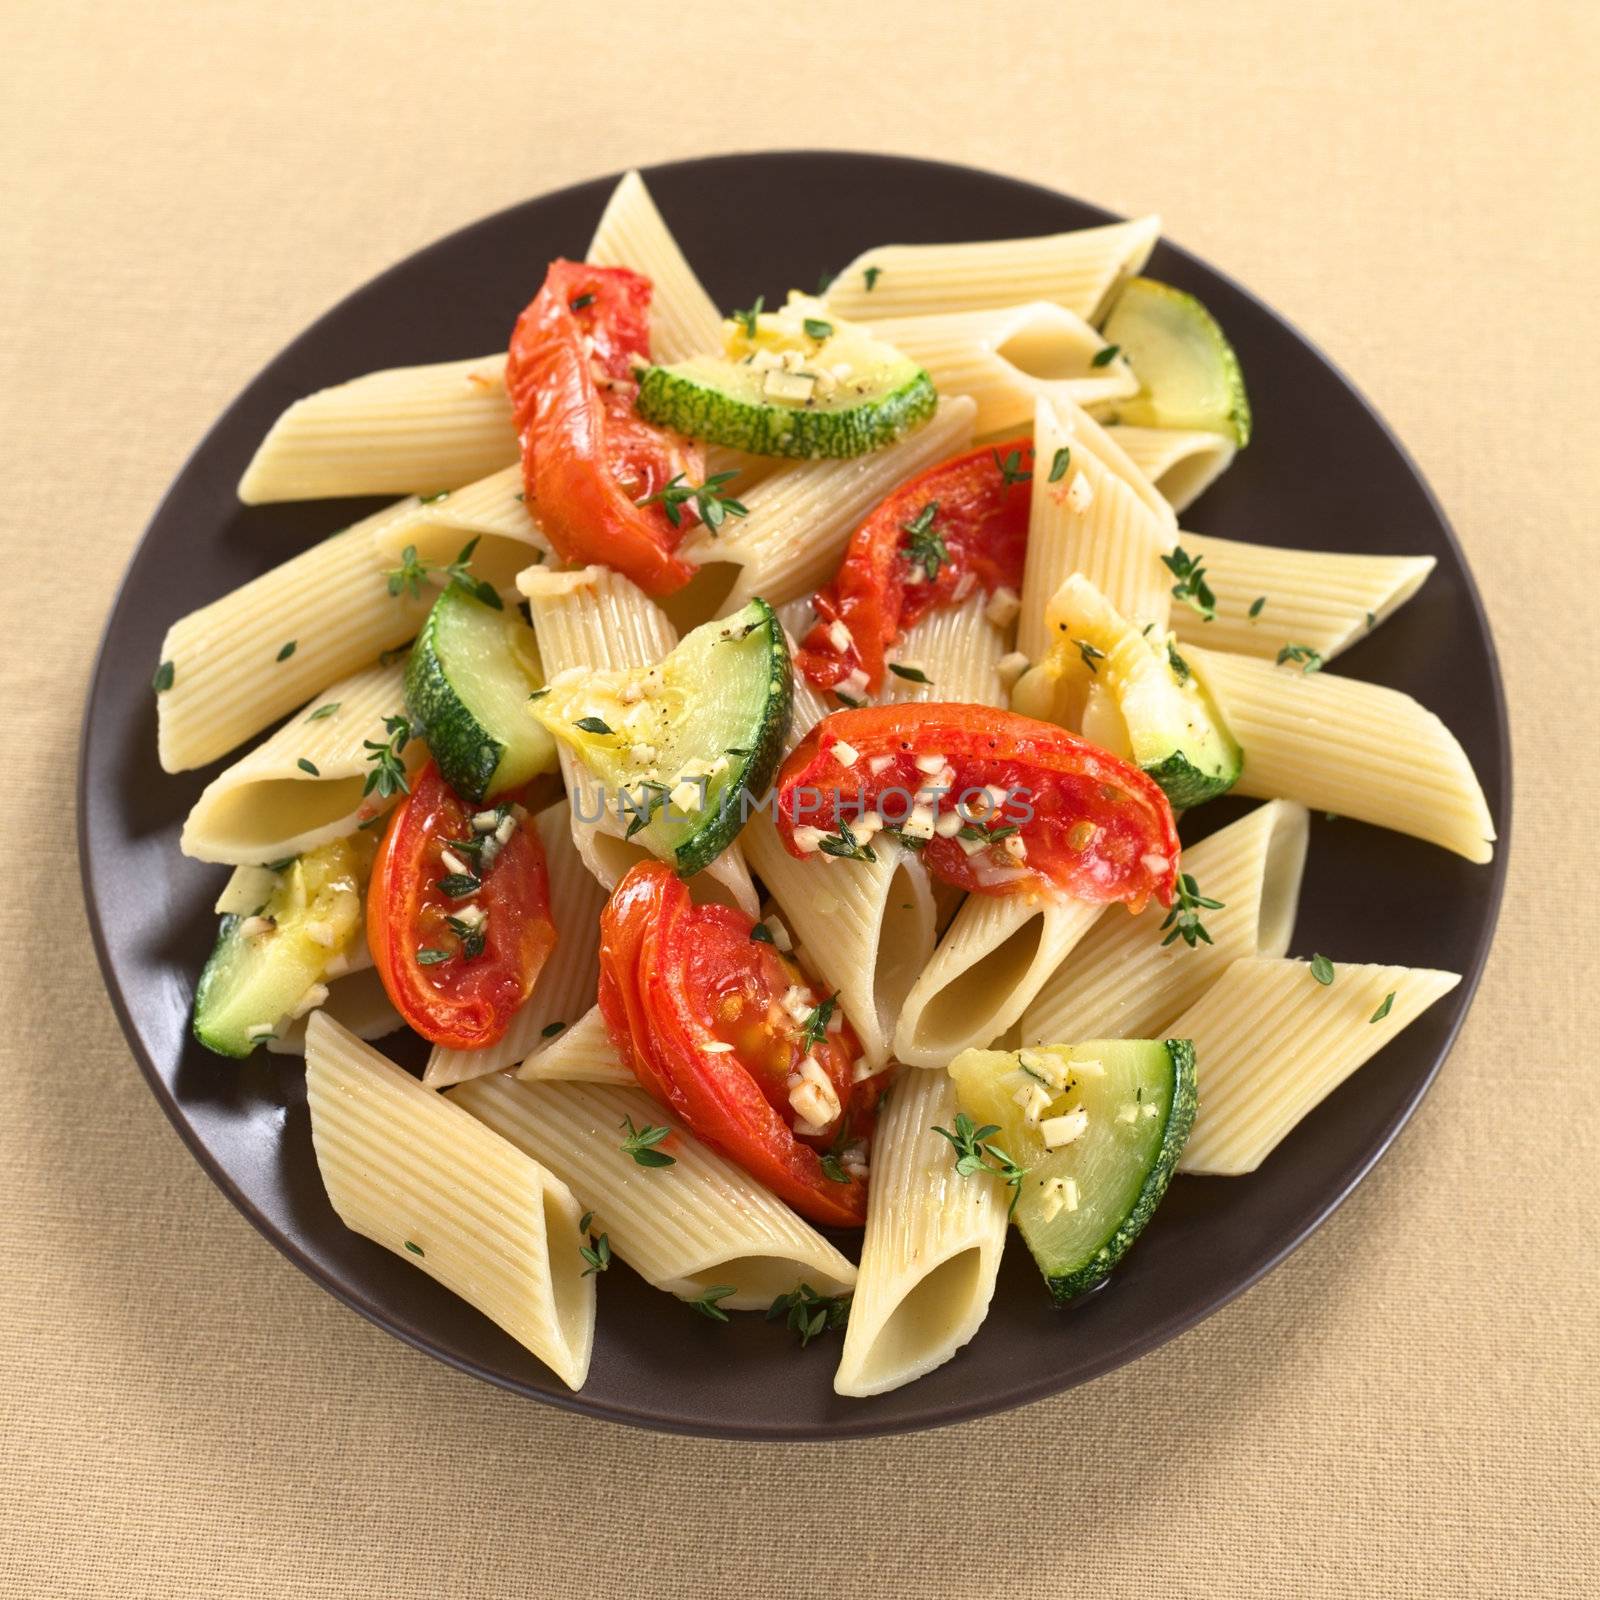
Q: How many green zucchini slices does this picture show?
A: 7